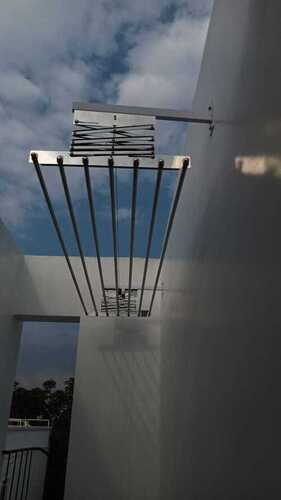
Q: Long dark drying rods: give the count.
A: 7